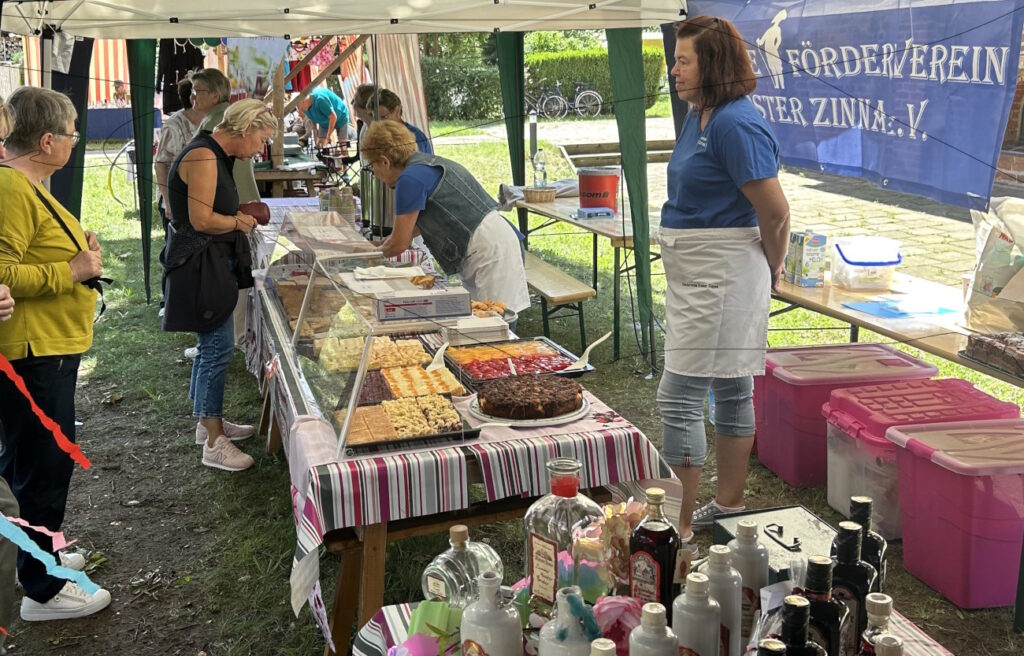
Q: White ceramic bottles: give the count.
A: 7